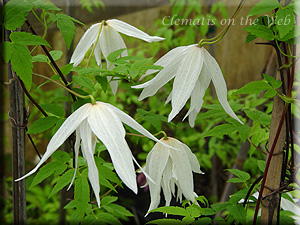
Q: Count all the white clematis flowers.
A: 4